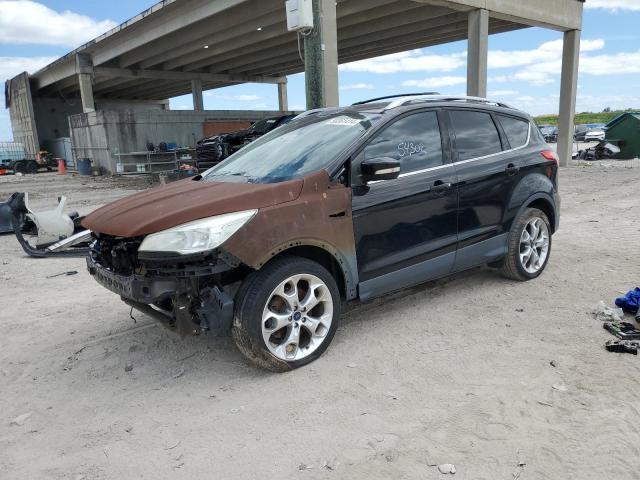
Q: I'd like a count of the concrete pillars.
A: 6